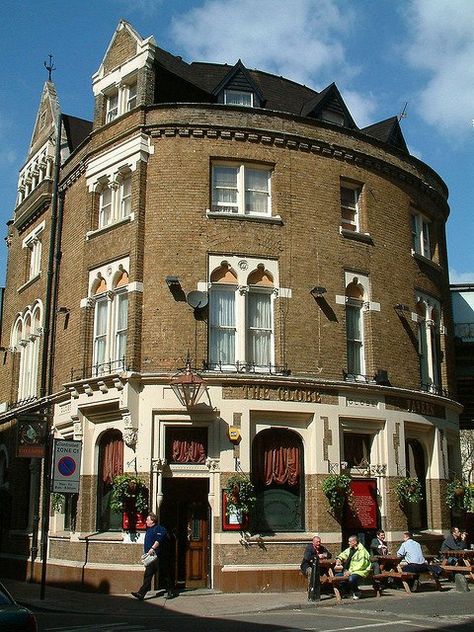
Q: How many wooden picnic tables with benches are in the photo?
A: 3